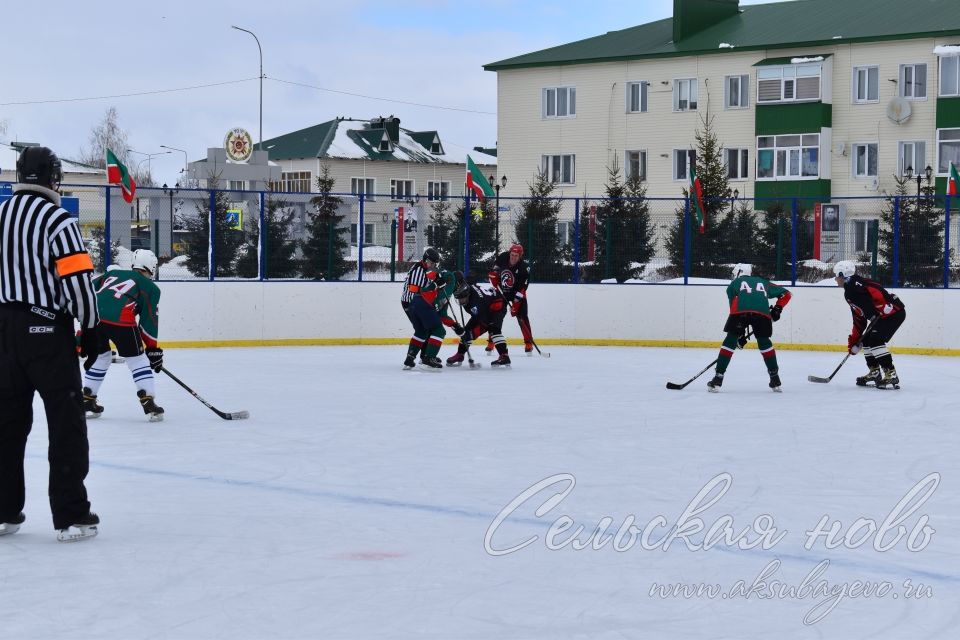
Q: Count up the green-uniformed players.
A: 3